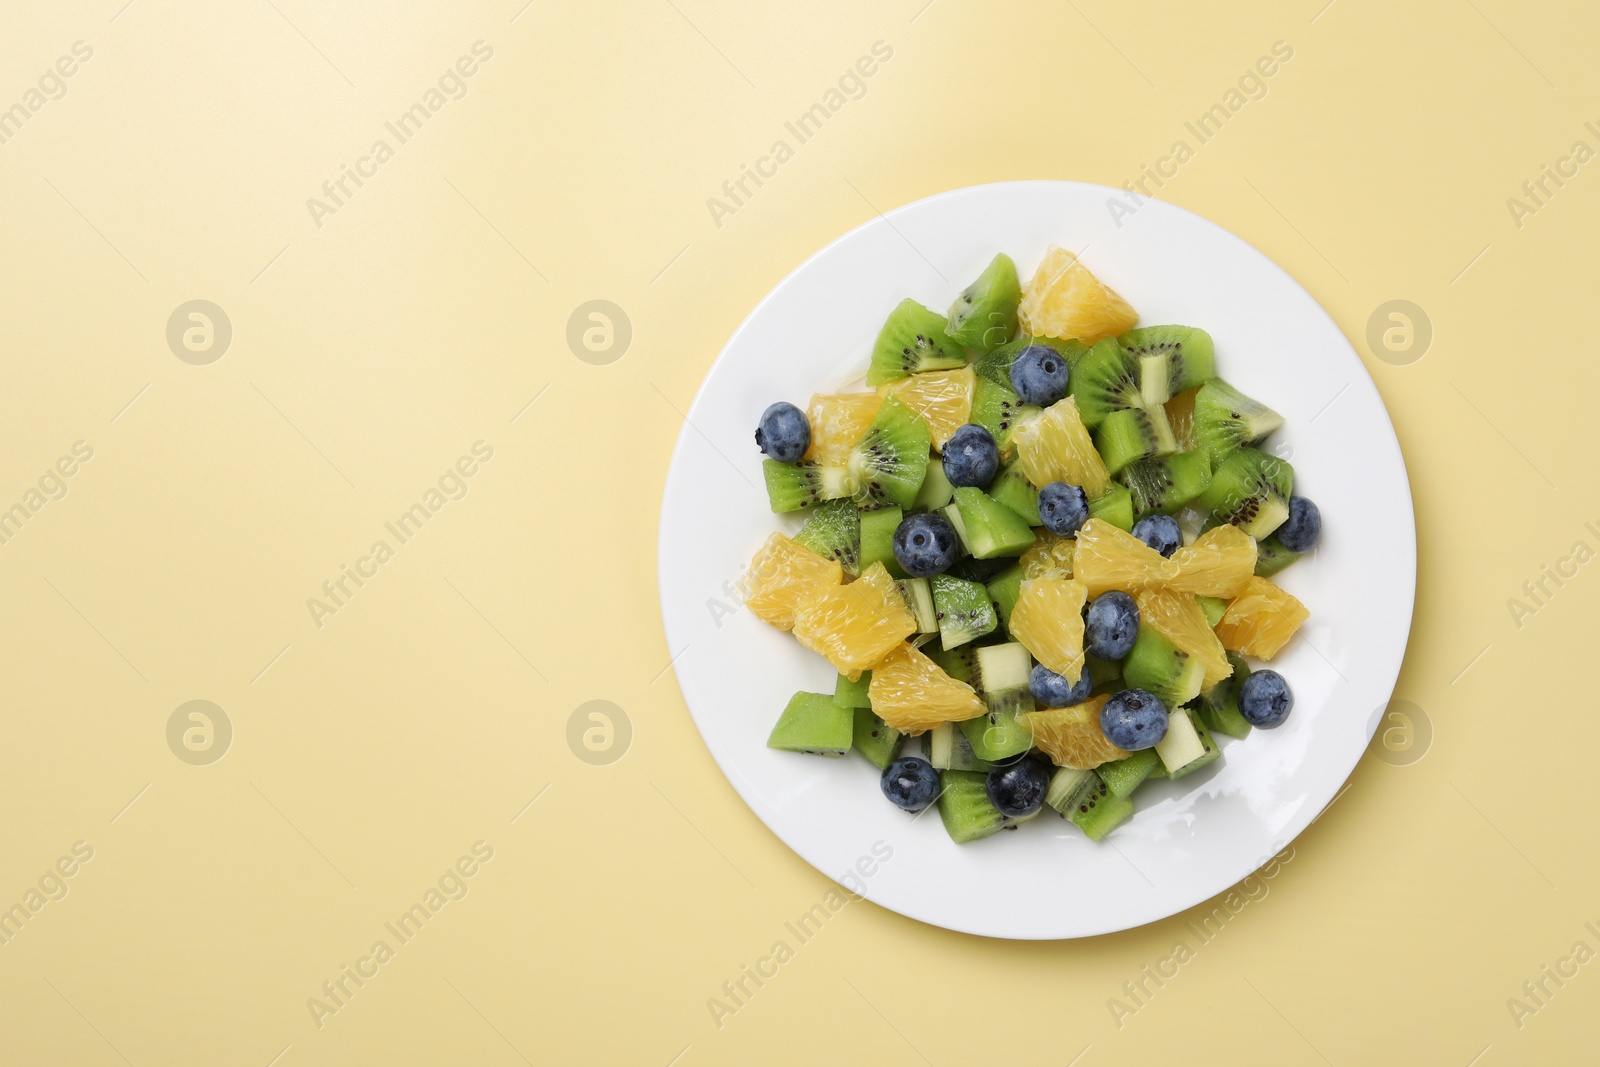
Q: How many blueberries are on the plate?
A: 13